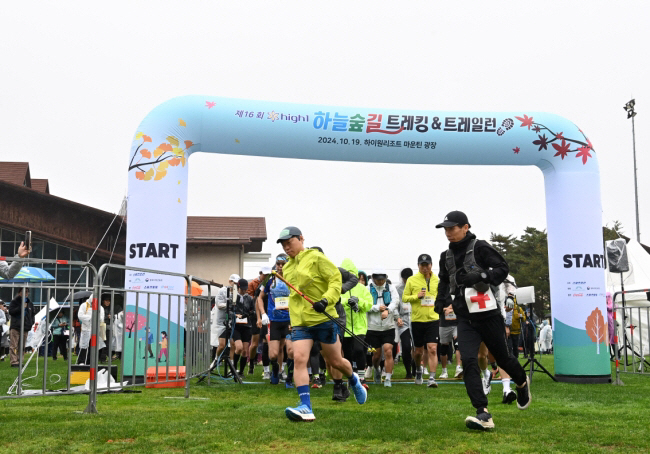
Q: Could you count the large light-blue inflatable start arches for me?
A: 1